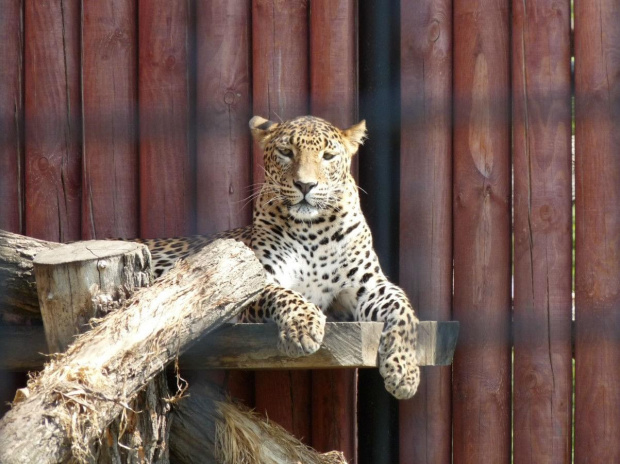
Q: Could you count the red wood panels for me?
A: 11